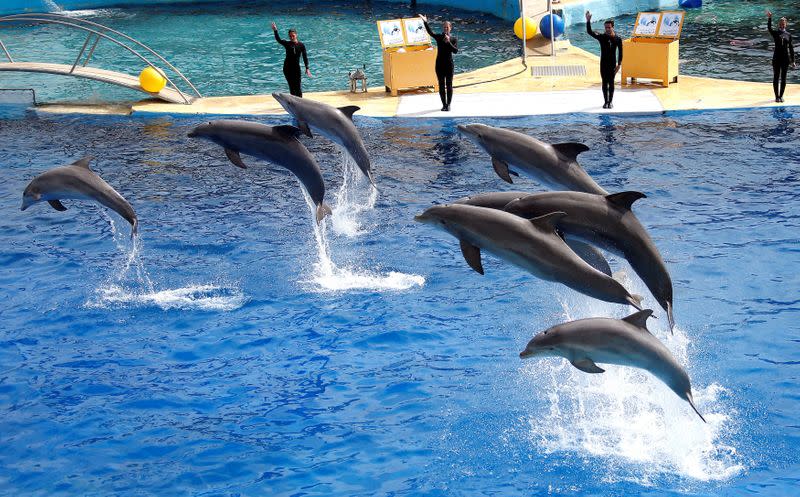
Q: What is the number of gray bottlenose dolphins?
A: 8